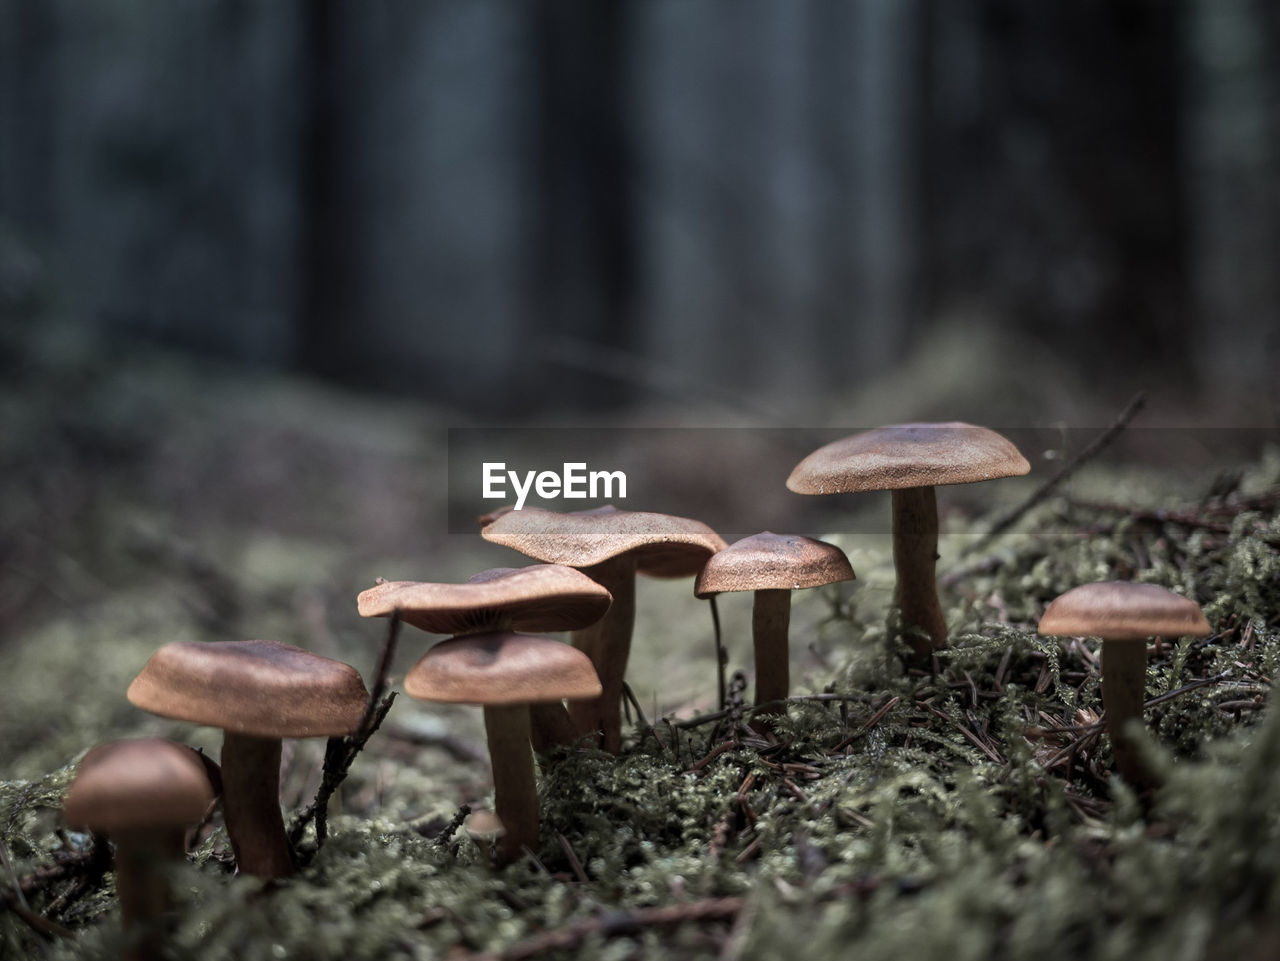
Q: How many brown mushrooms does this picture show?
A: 8